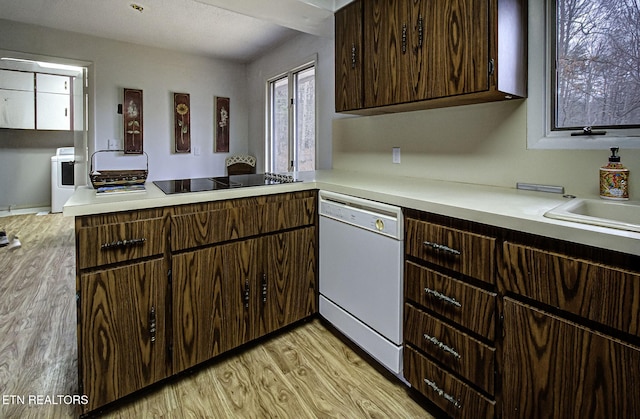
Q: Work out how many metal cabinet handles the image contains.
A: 11